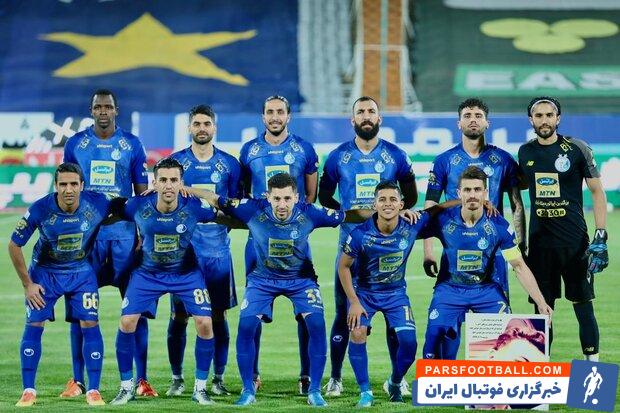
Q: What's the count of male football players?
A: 11